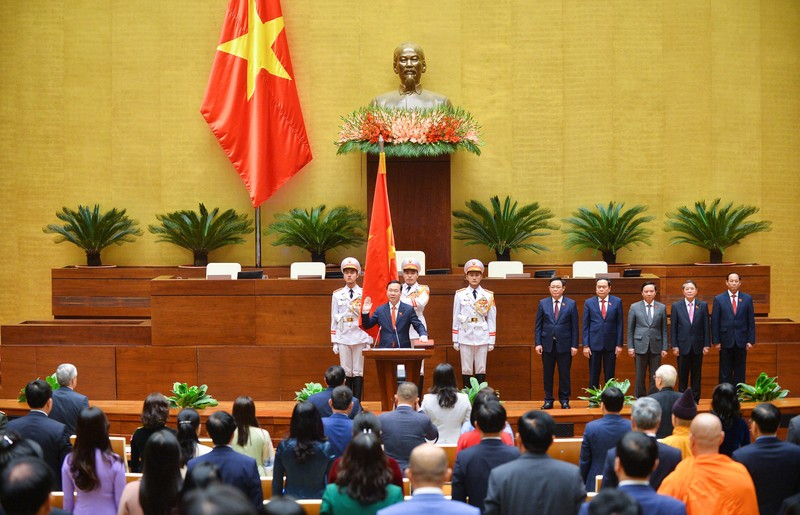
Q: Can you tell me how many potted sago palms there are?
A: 6